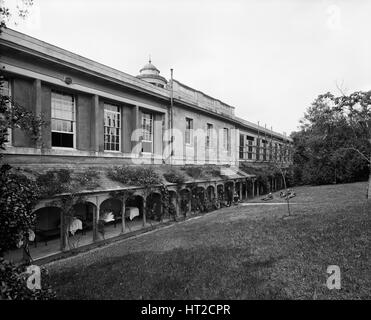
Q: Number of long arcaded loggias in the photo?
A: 1